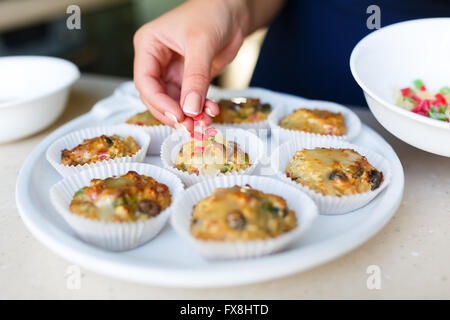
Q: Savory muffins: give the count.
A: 8